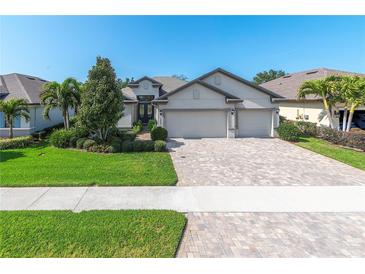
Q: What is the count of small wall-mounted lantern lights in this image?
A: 3